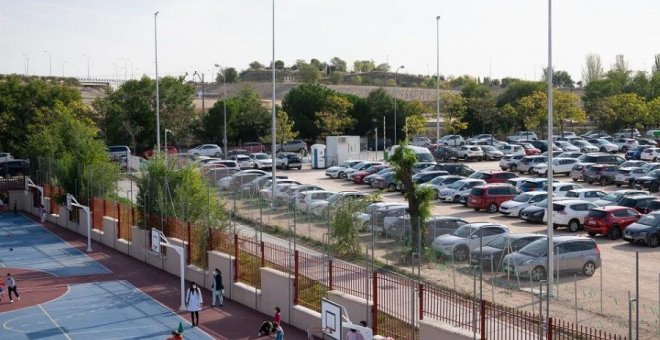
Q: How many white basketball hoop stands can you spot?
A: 4